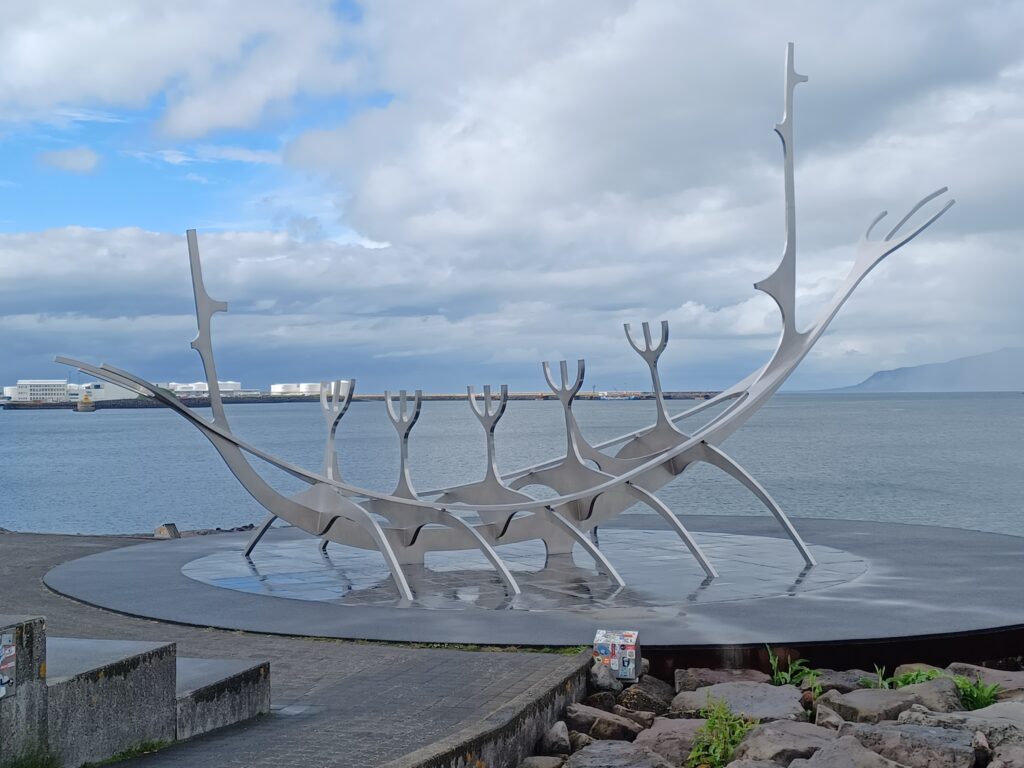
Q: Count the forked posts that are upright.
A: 5